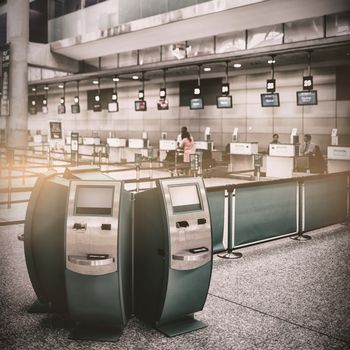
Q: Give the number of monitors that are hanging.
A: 12